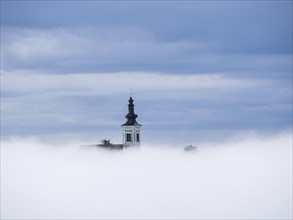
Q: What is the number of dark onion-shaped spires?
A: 1